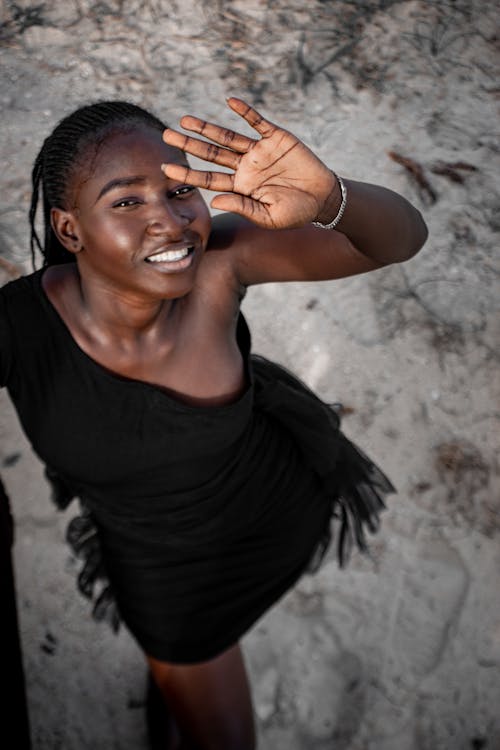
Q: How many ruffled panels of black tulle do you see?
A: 2